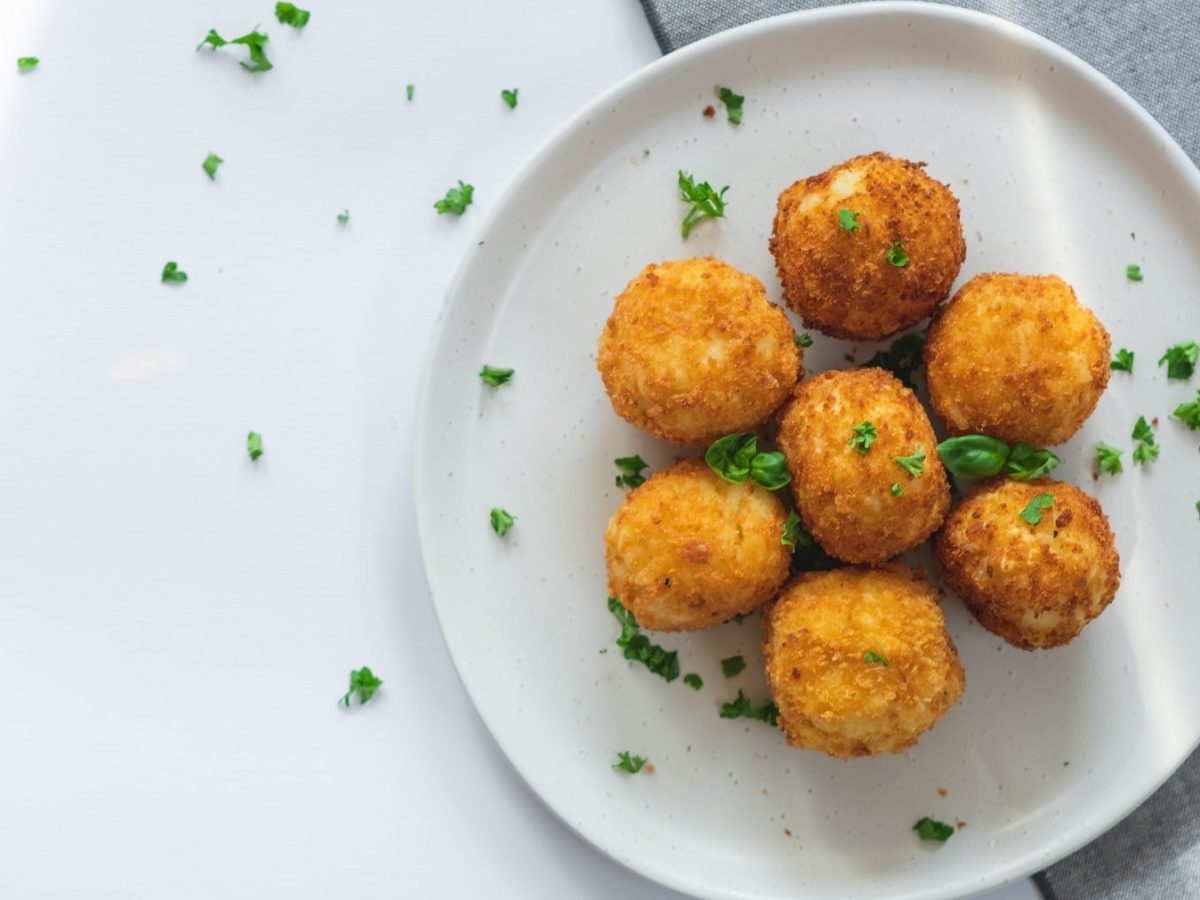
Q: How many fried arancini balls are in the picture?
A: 7